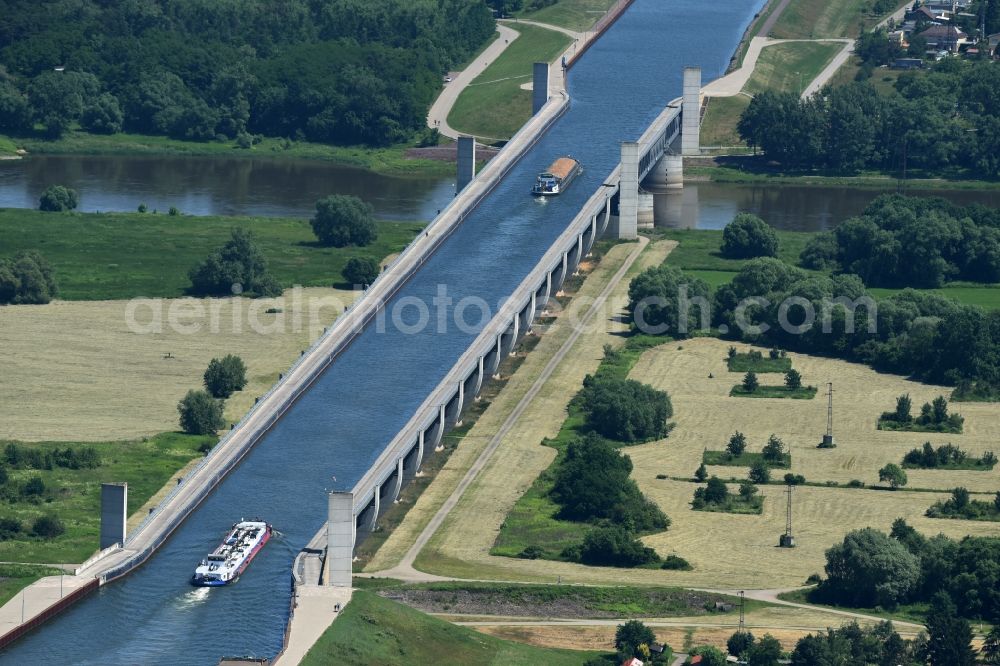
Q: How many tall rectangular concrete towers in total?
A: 6